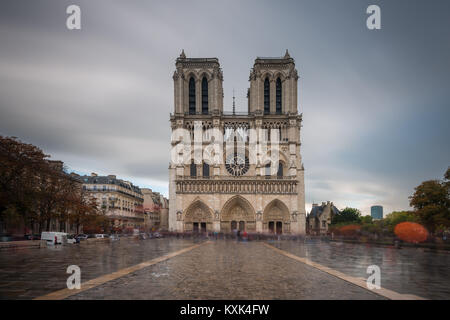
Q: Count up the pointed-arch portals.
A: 3